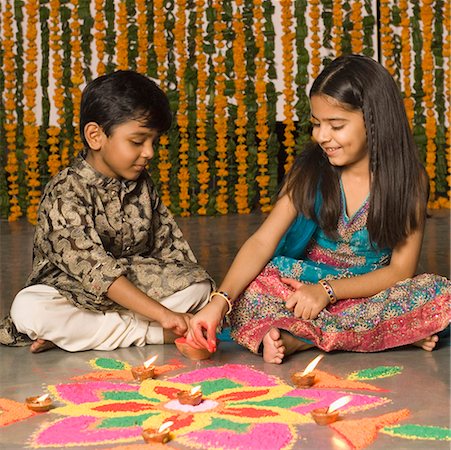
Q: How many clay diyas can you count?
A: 6